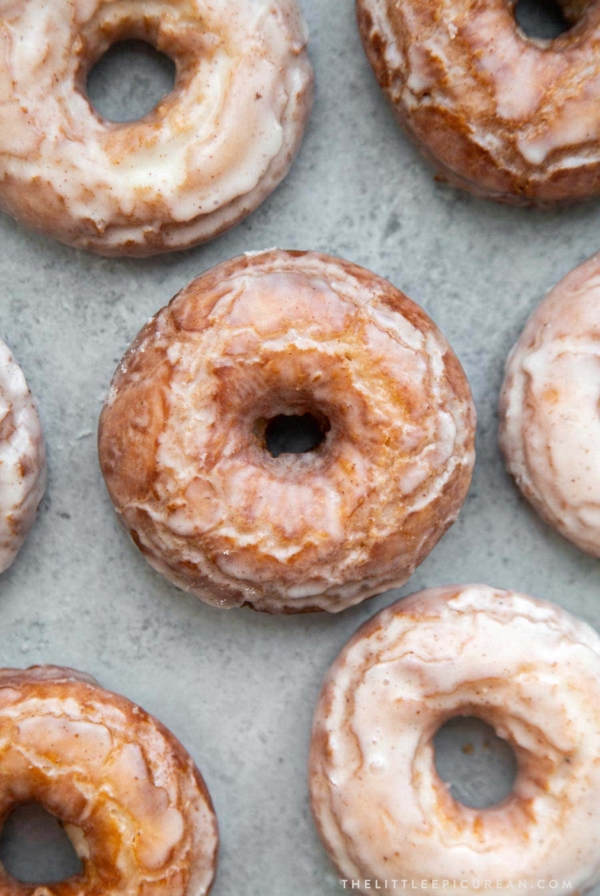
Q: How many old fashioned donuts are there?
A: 7